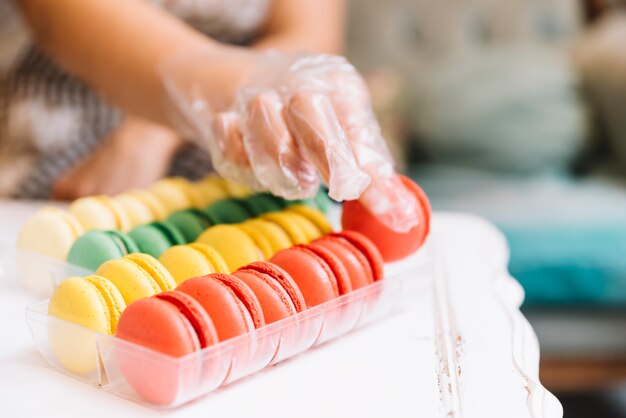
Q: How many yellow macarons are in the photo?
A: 12